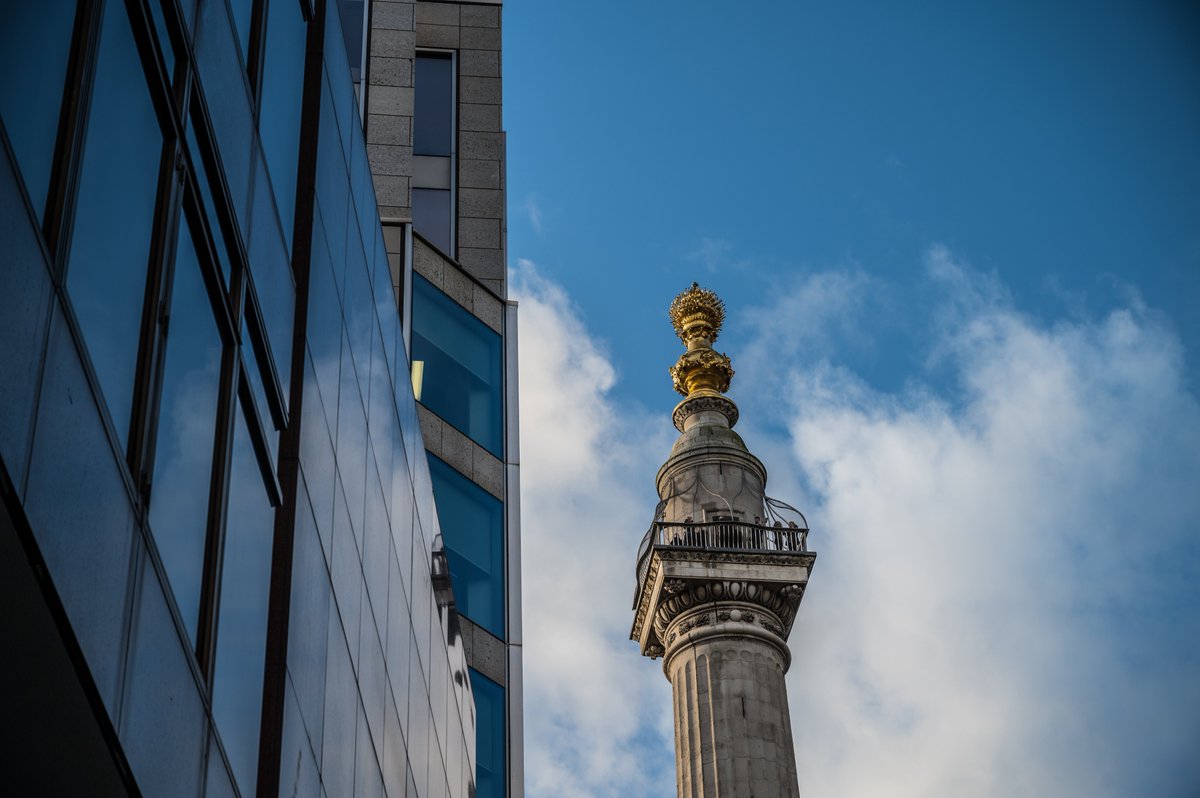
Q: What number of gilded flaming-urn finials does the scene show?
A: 1